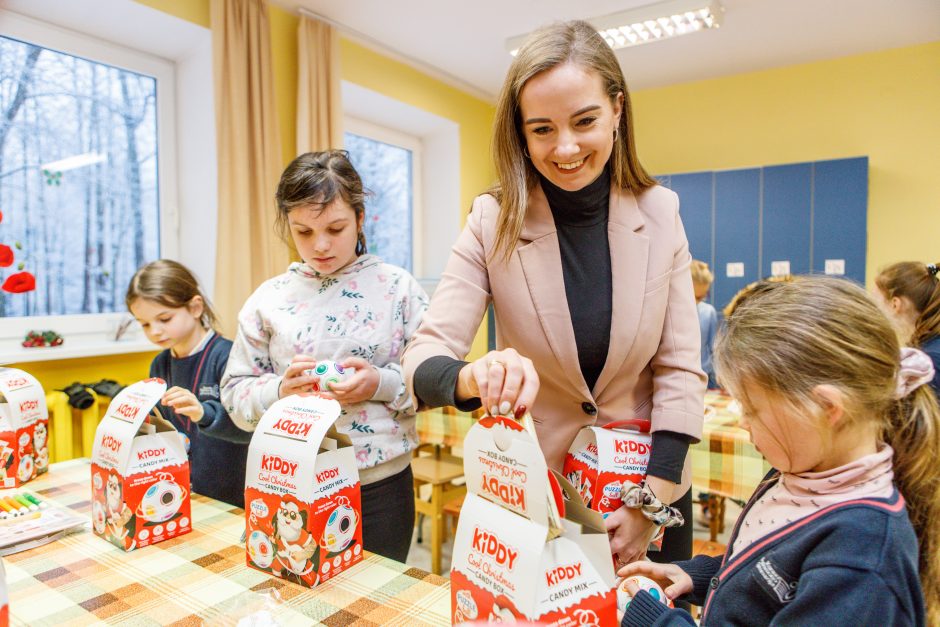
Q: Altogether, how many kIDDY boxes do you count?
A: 5